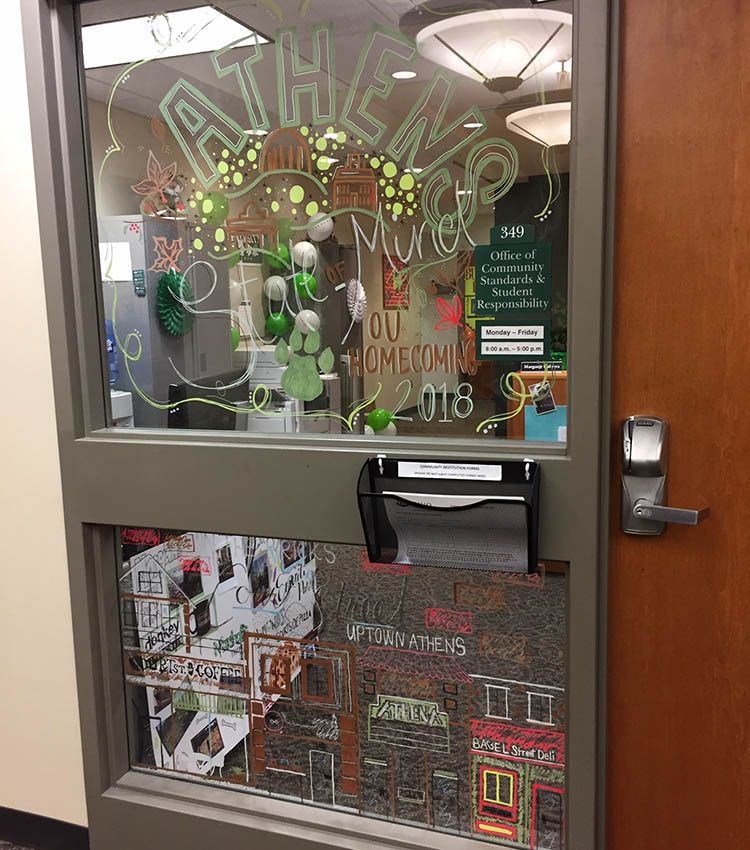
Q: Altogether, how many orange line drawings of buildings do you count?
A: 3